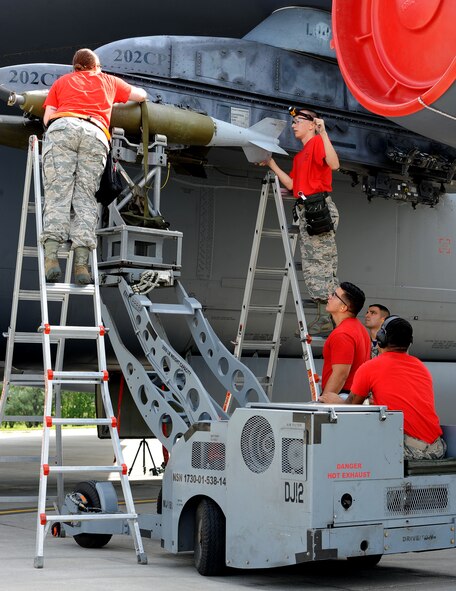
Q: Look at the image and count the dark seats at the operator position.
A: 1